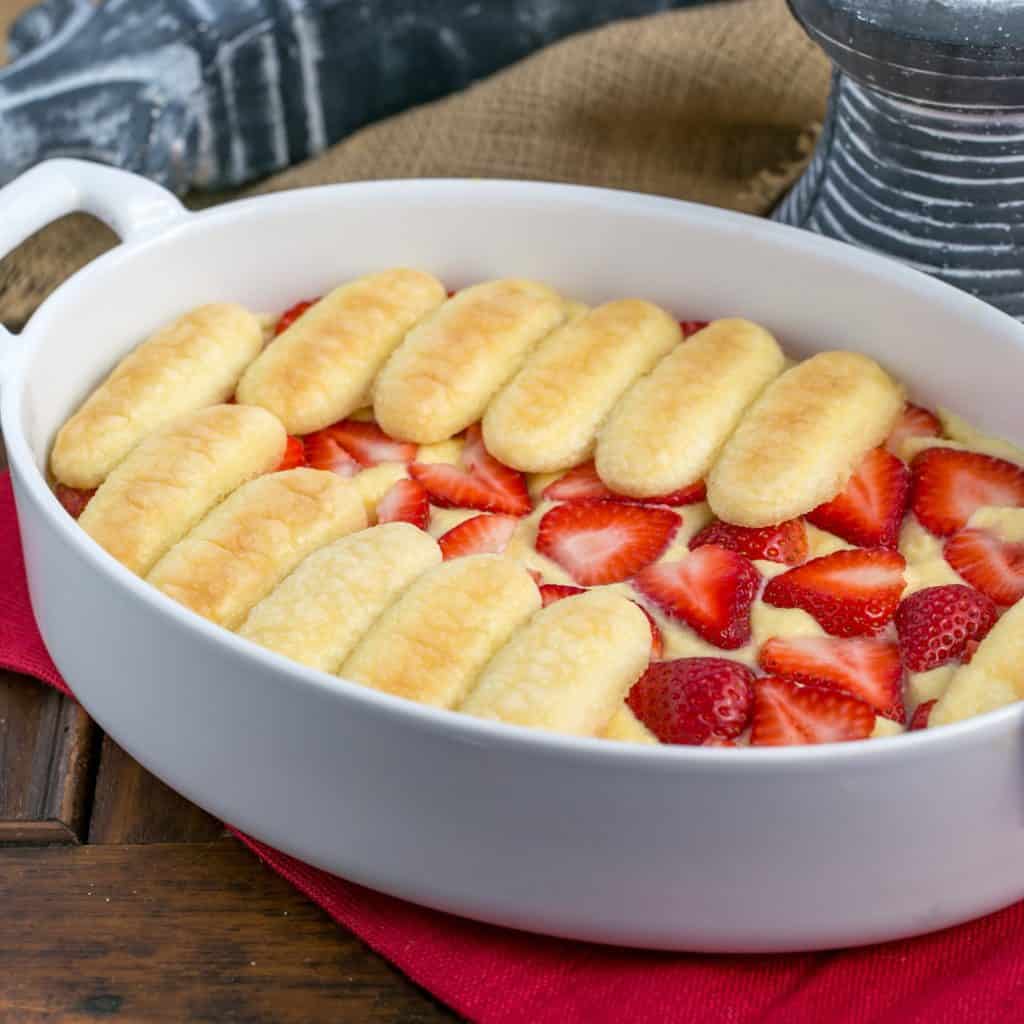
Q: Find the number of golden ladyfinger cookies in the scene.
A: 12